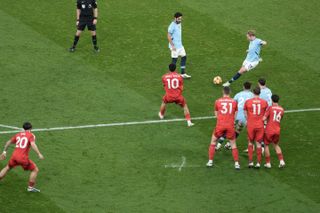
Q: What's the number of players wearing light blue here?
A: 4